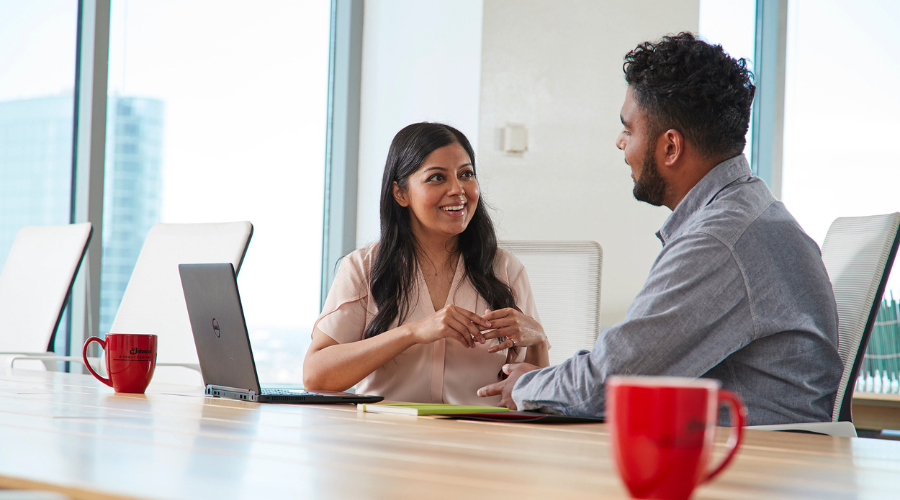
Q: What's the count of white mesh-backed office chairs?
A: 4